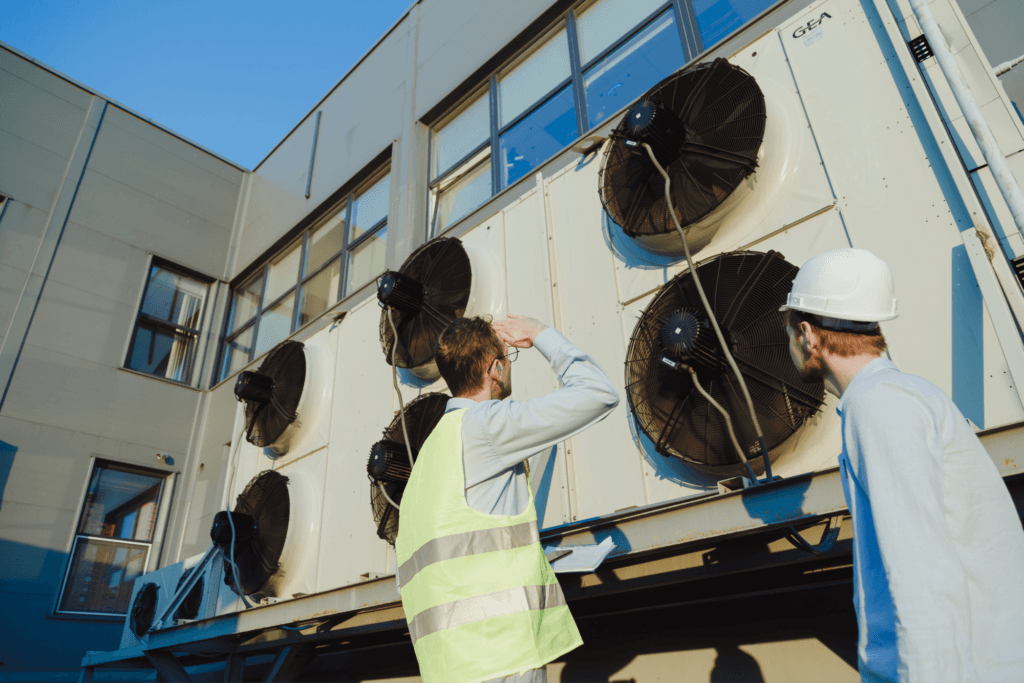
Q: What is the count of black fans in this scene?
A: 8